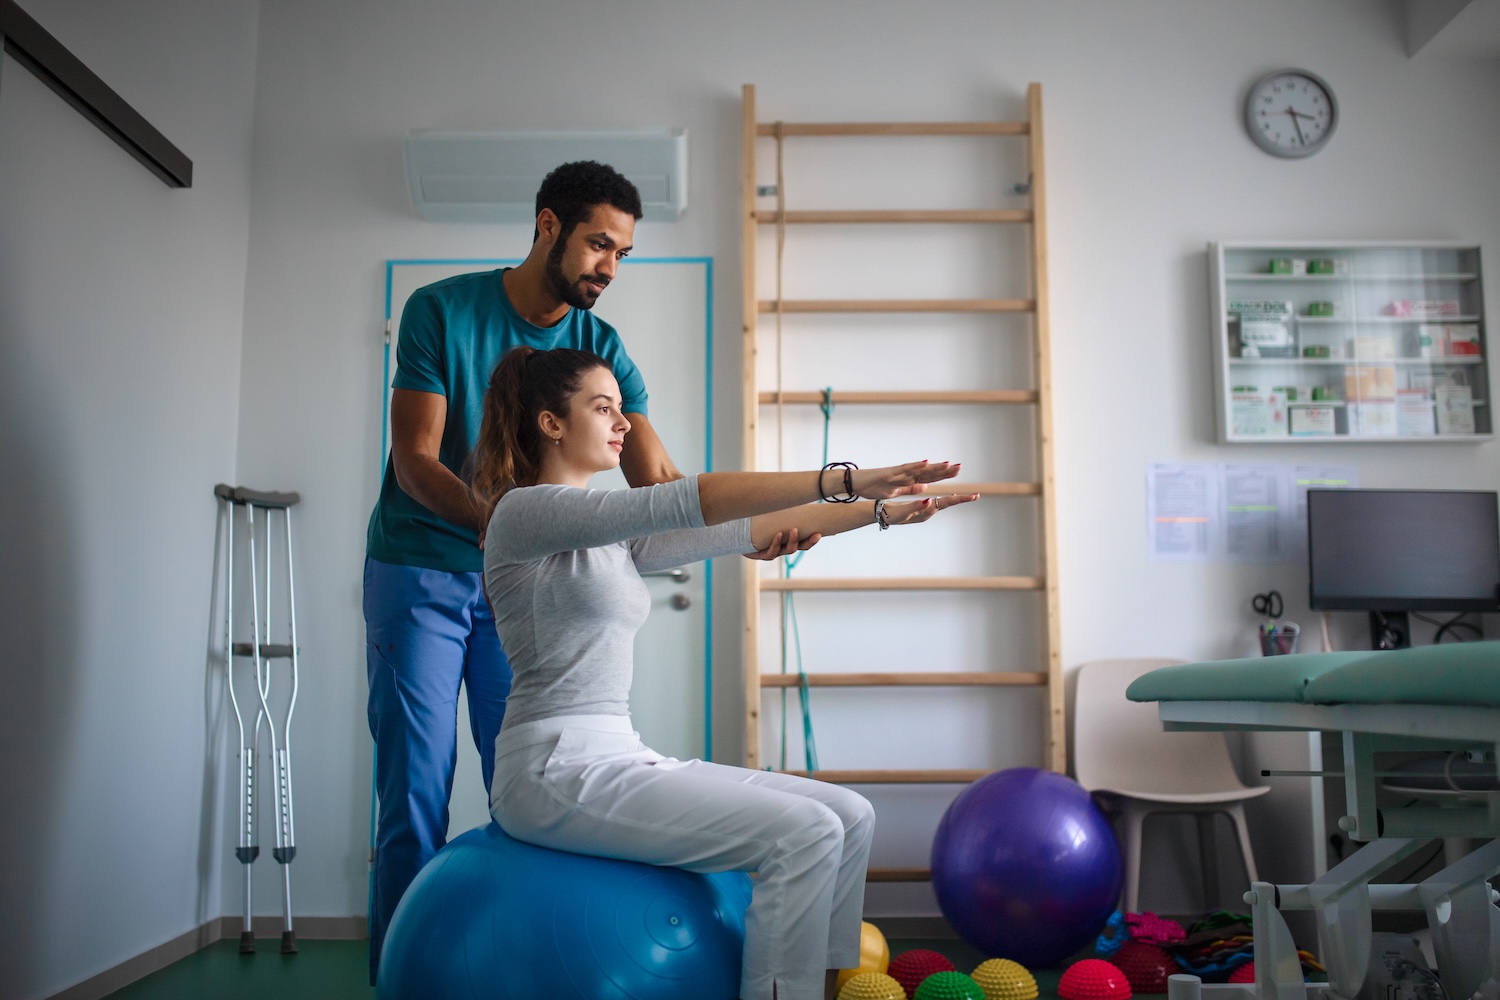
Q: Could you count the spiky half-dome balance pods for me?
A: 7